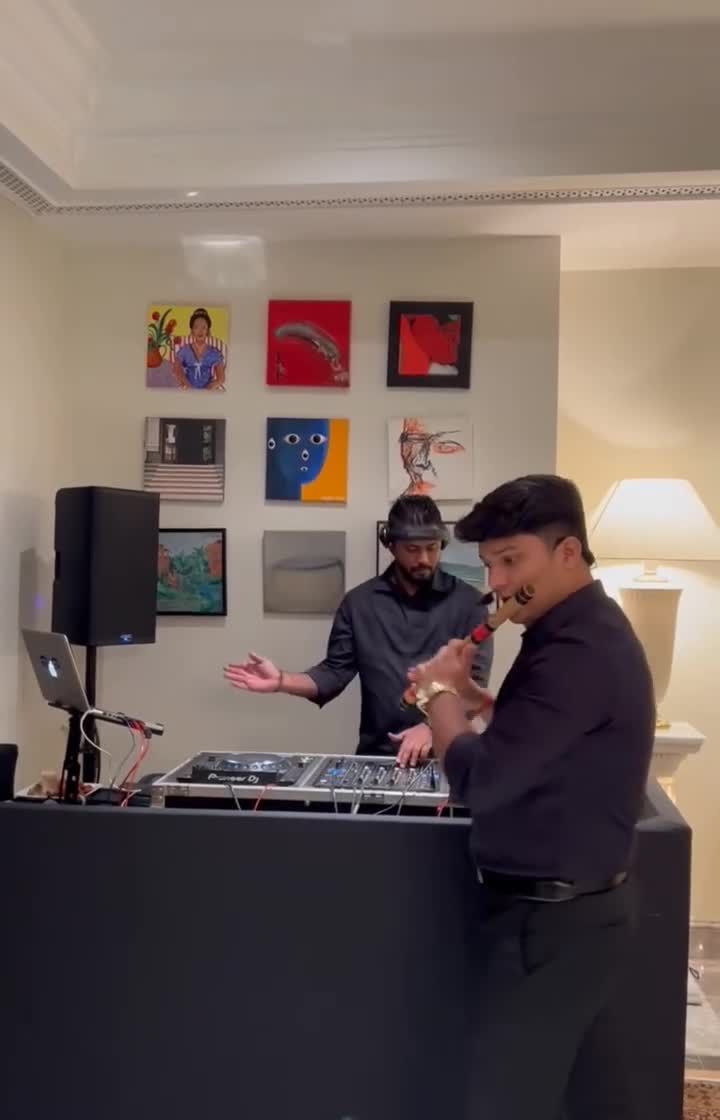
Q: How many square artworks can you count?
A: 9